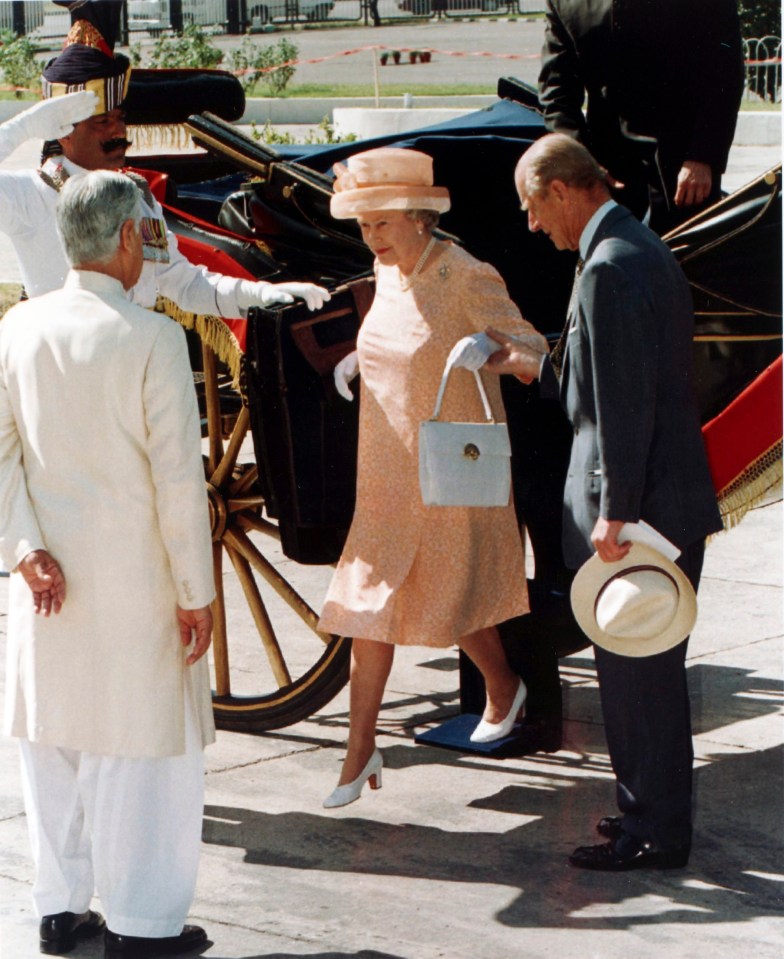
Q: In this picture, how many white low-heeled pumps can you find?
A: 2